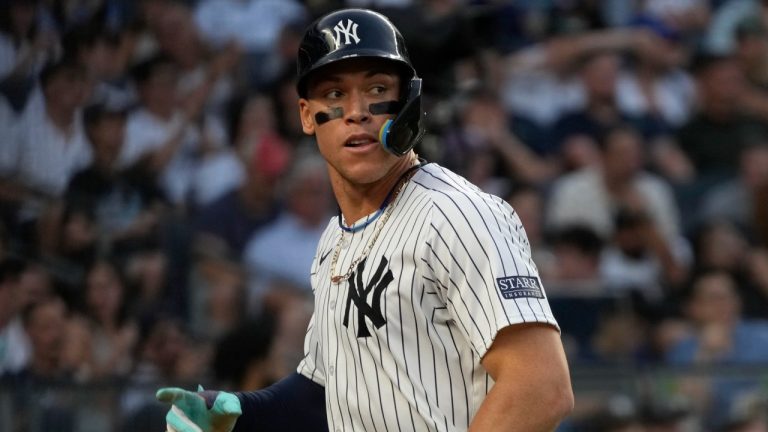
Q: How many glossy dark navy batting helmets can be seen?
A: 1